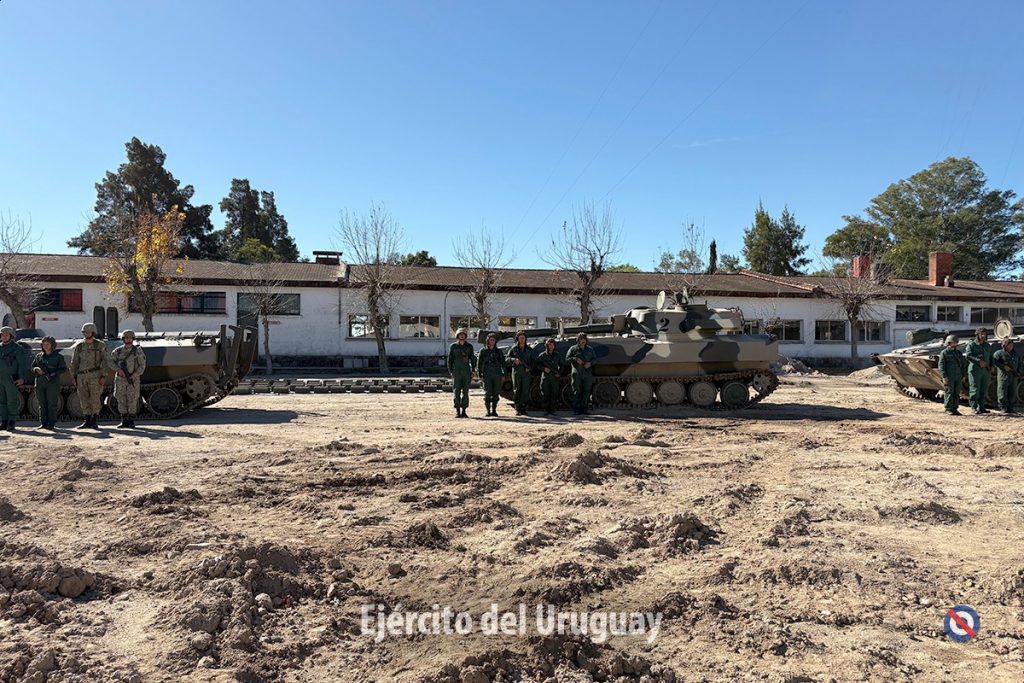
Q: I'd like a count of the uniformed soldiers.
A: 12